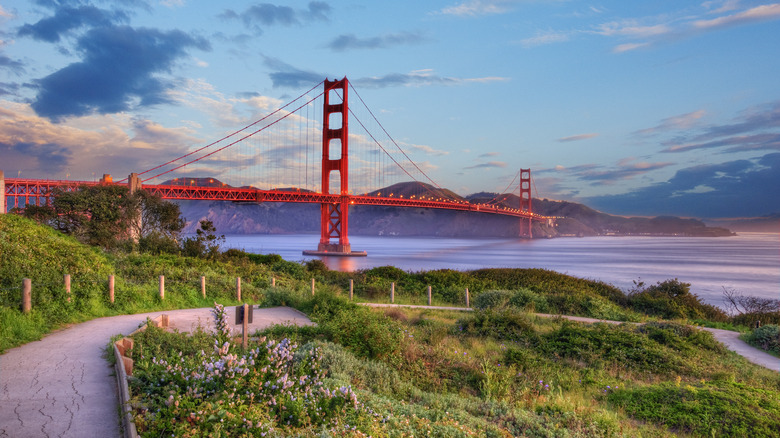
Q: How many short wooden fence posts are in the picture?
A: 12